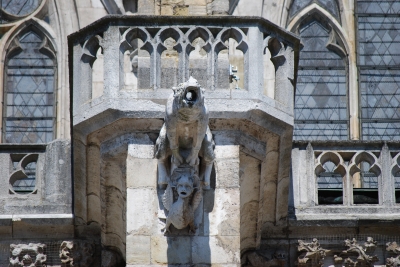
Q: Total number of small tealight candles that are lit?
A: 0